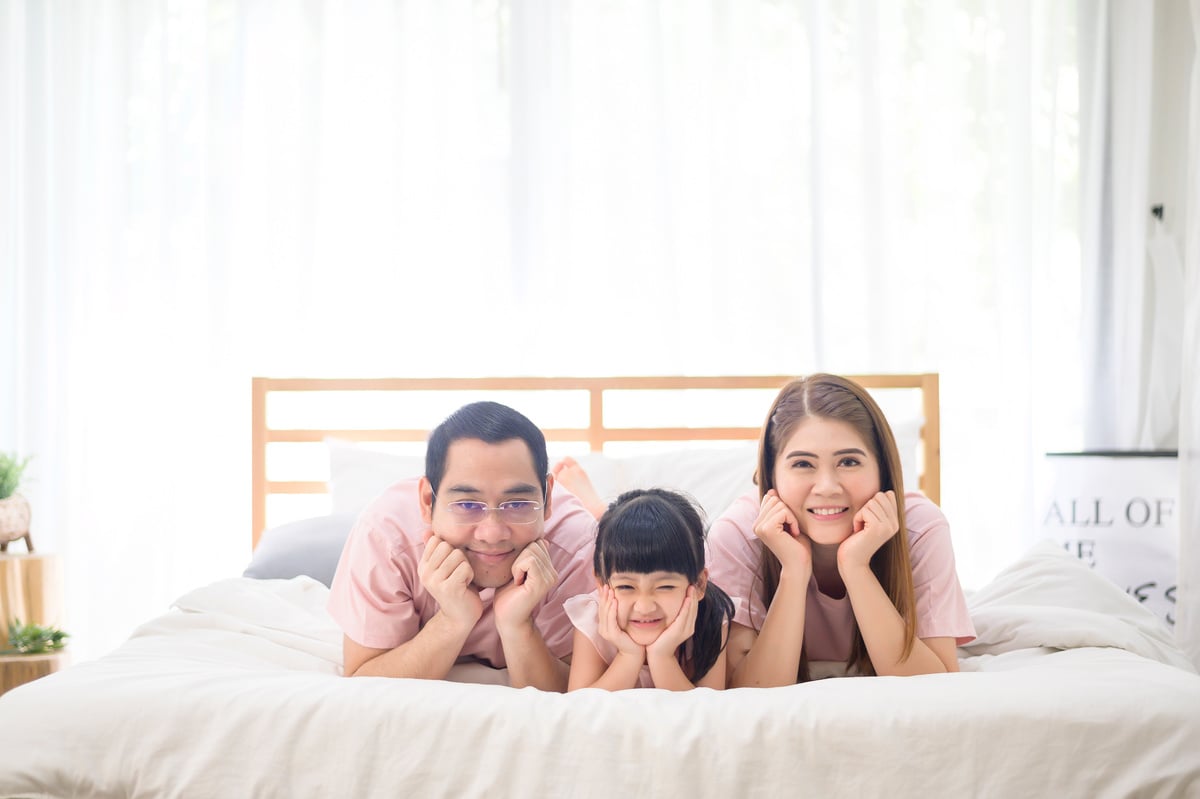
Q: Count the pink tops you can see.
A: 3